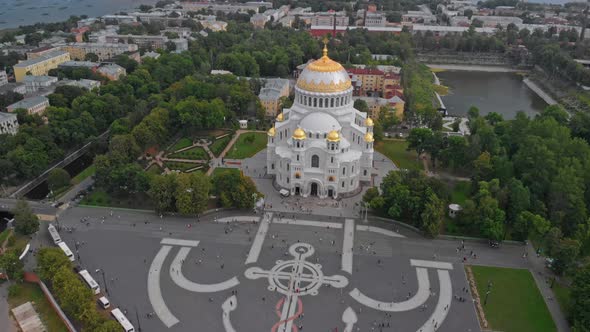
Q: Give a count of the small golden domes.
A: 6